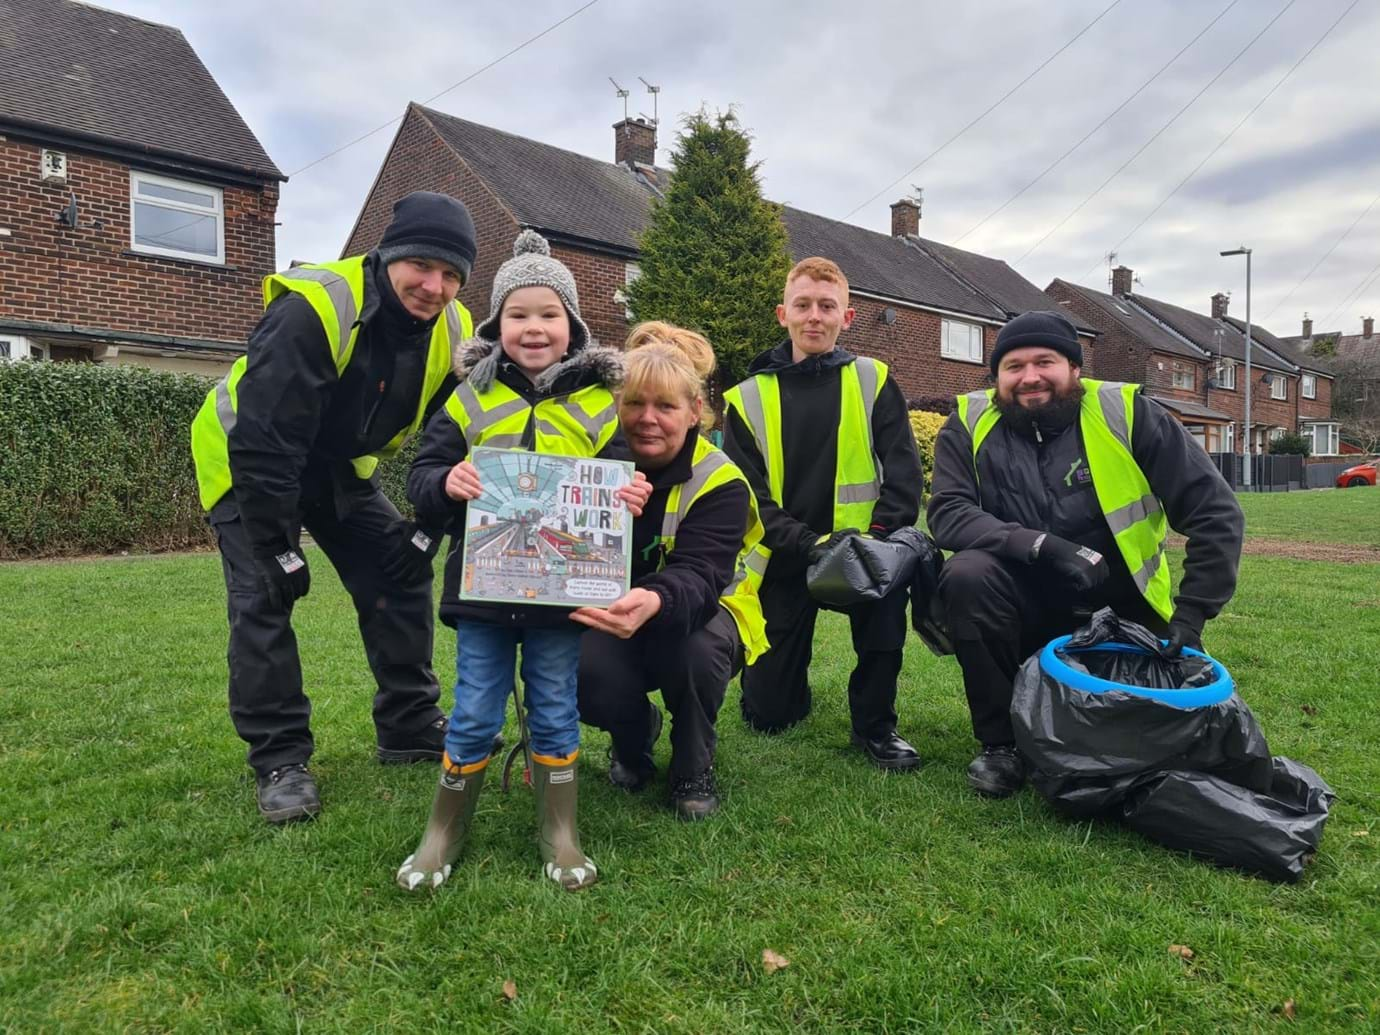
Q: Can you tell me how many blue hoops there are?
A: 1